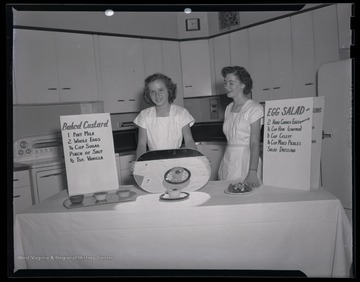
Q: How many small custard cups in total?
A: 3